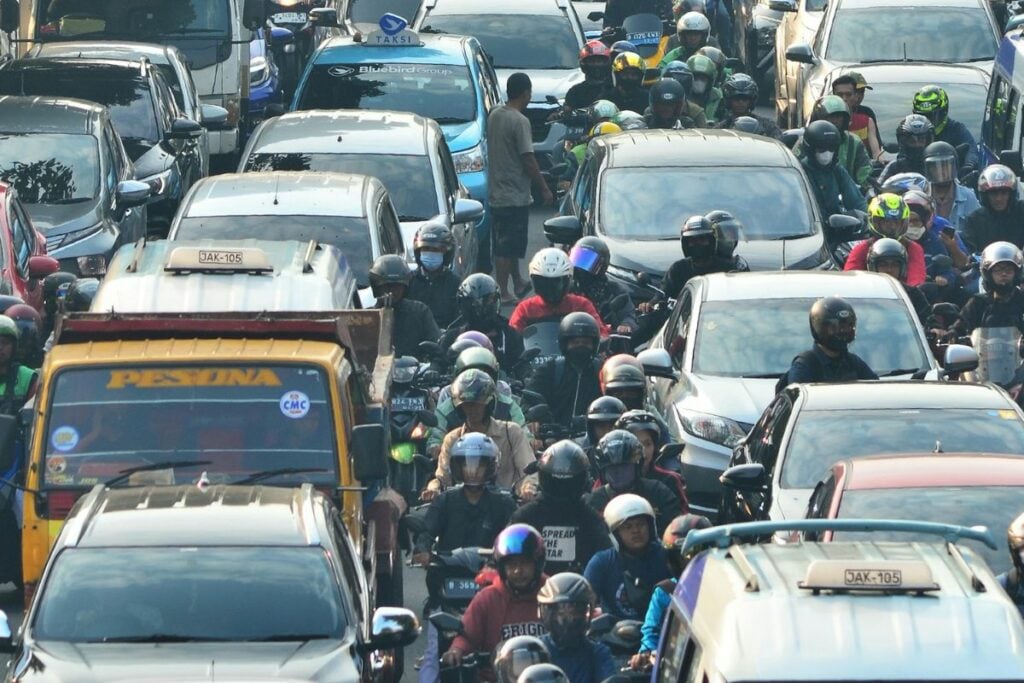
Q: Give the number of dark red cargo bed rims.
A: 1